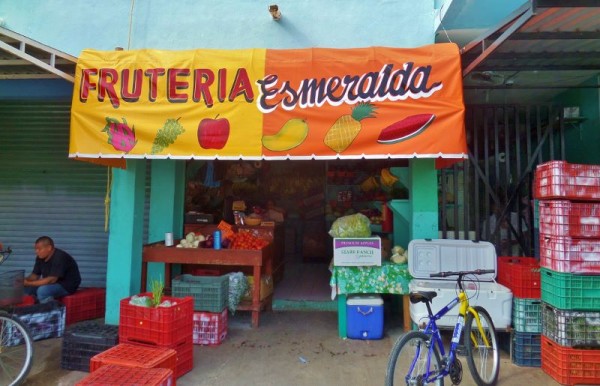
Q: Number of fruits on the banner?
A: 6